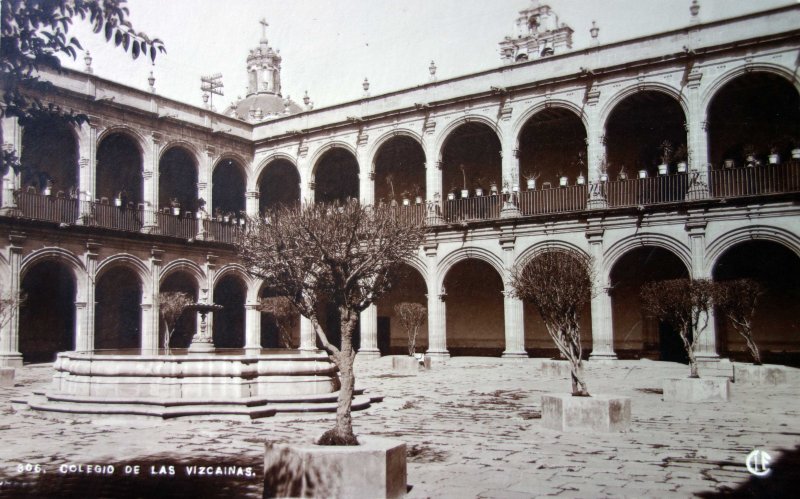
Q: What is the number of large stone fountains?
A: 1